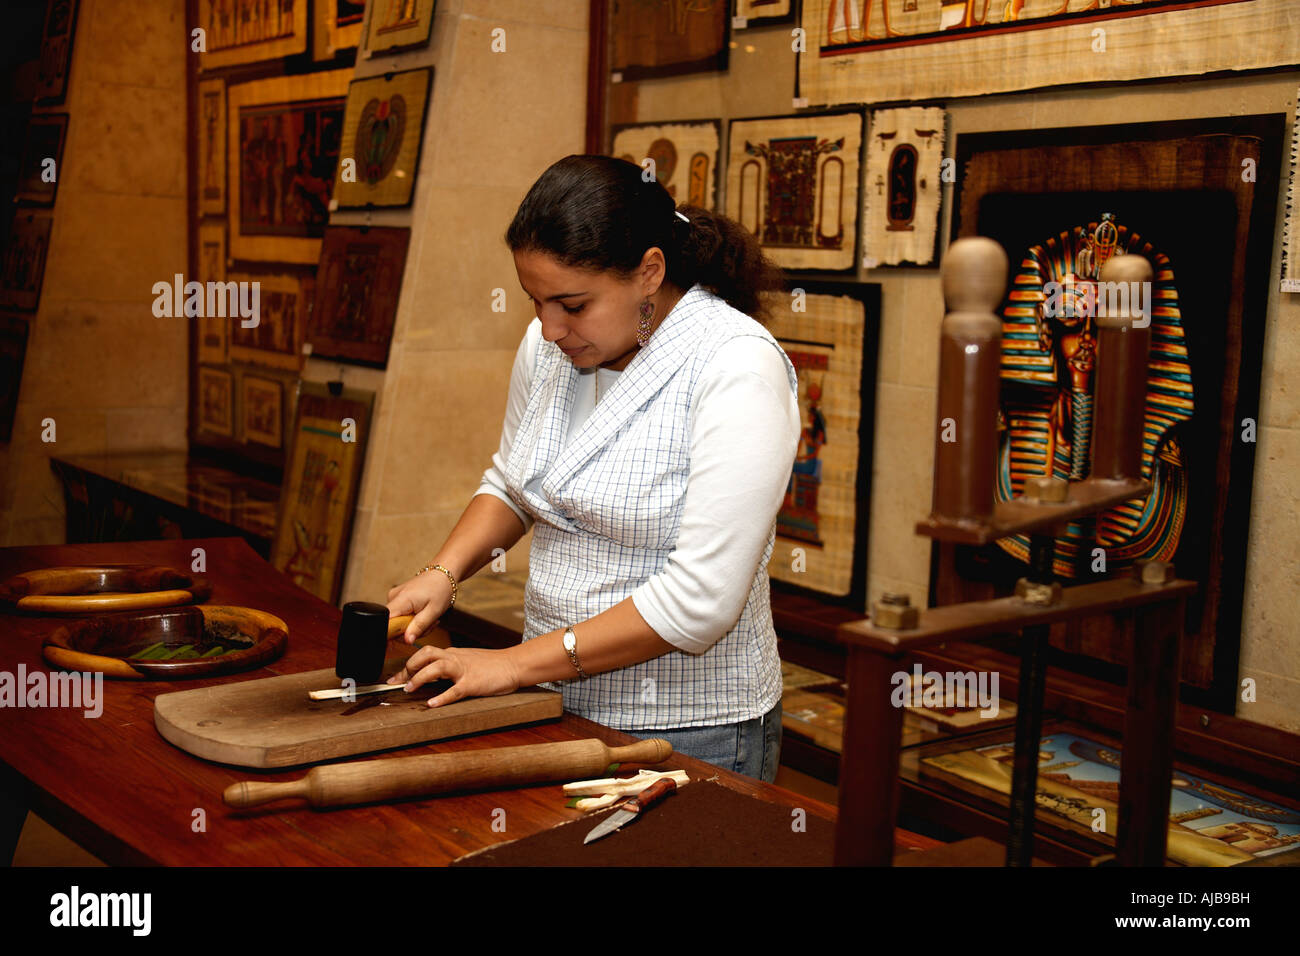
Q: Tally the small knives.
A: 1